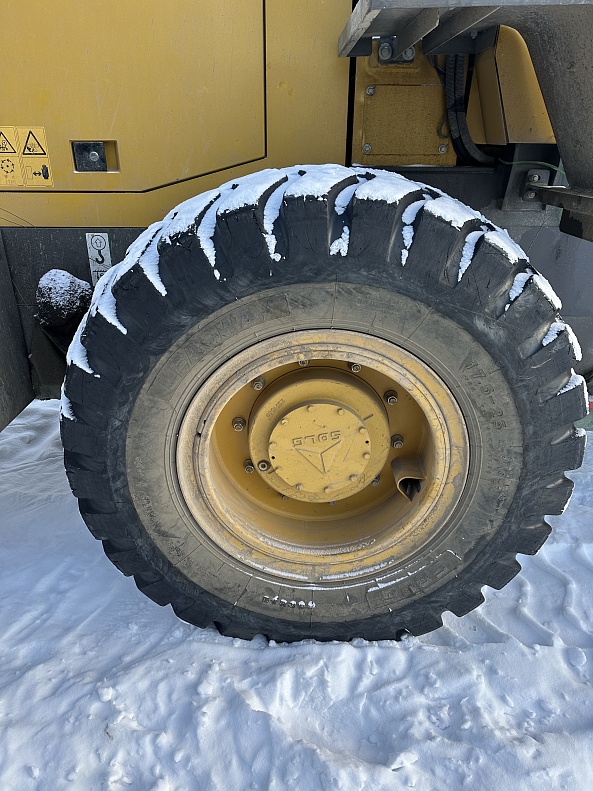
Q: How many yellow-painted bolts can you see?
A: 10